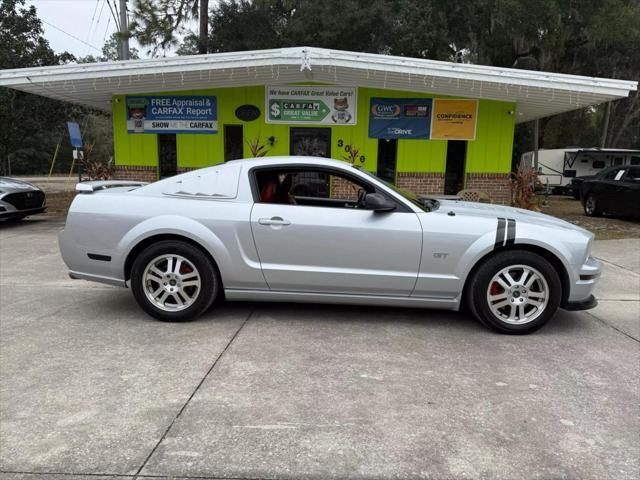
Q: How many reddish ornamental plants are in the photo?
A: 4